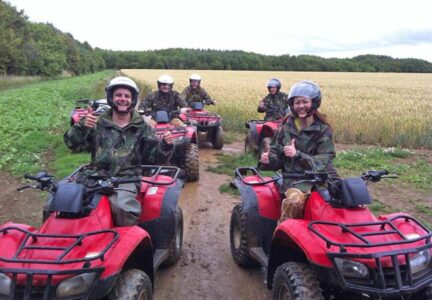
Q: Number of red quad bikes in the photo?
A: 6